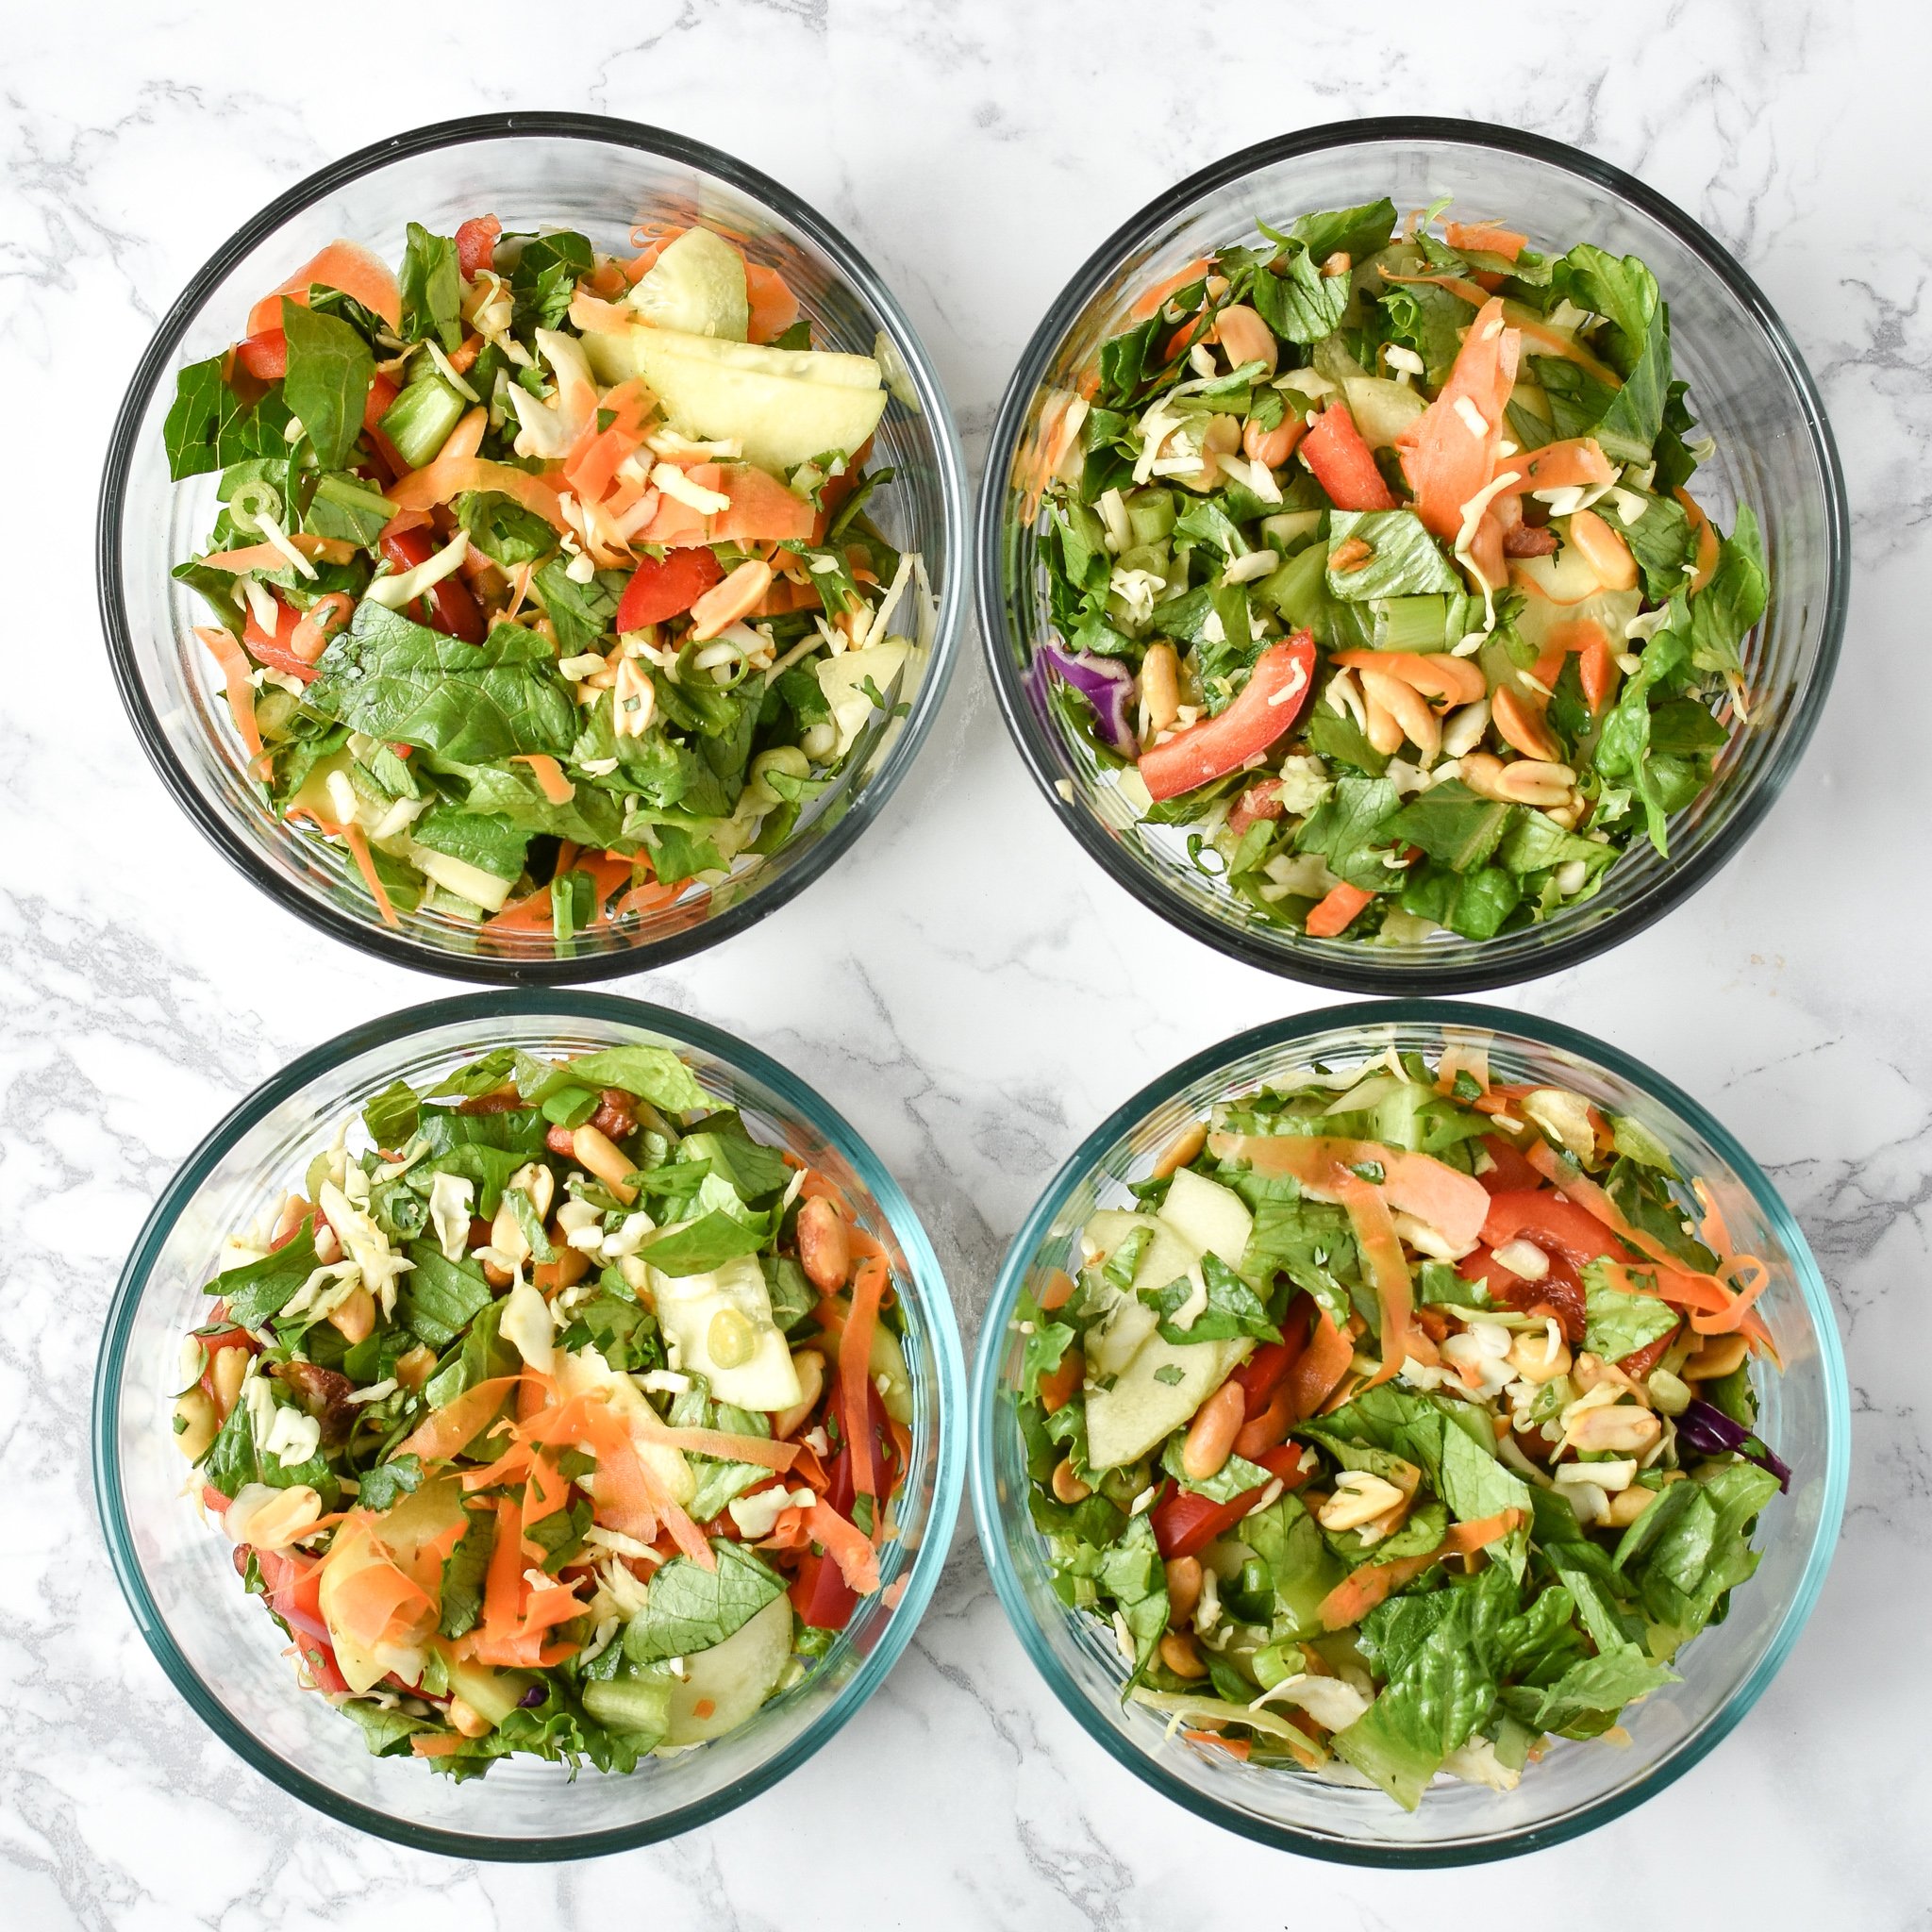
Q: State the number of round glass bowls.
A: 4